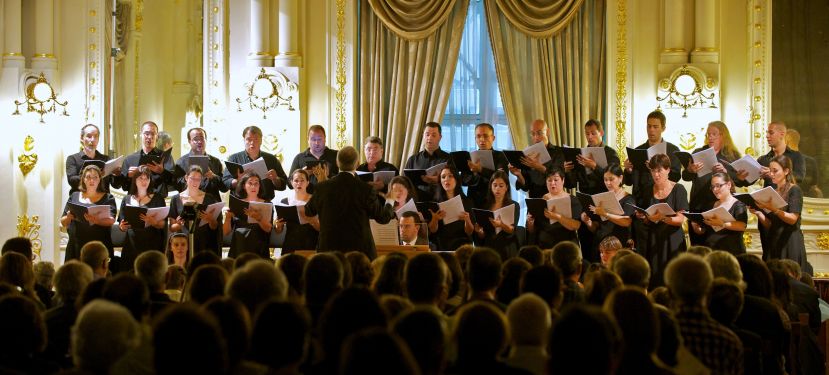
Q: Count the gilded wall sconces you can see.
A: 3